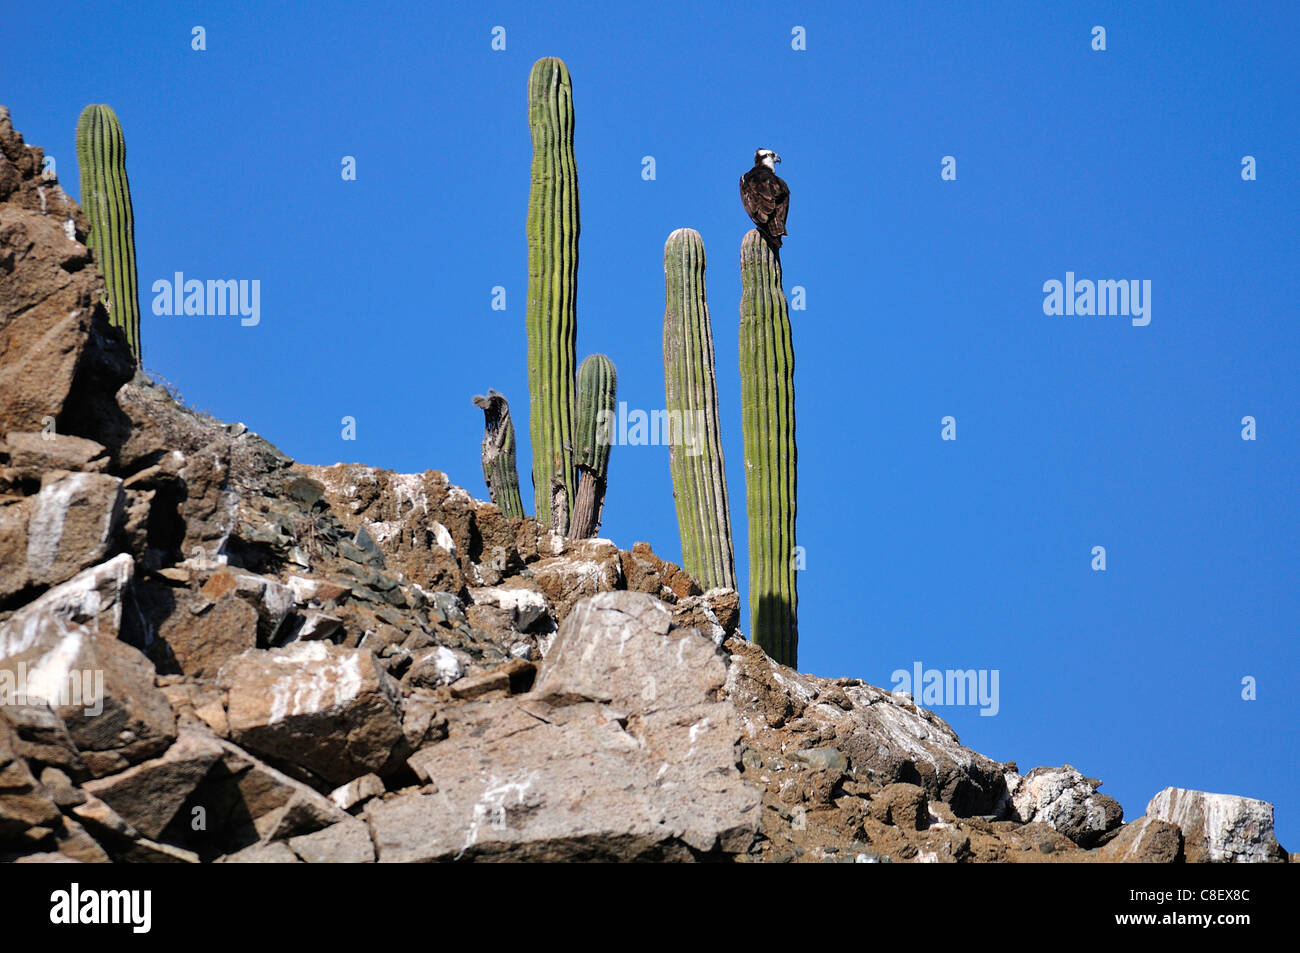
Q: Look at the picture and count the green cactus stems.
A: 6